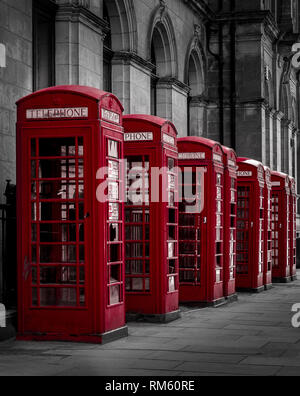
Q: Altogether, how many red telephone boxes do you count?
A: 8